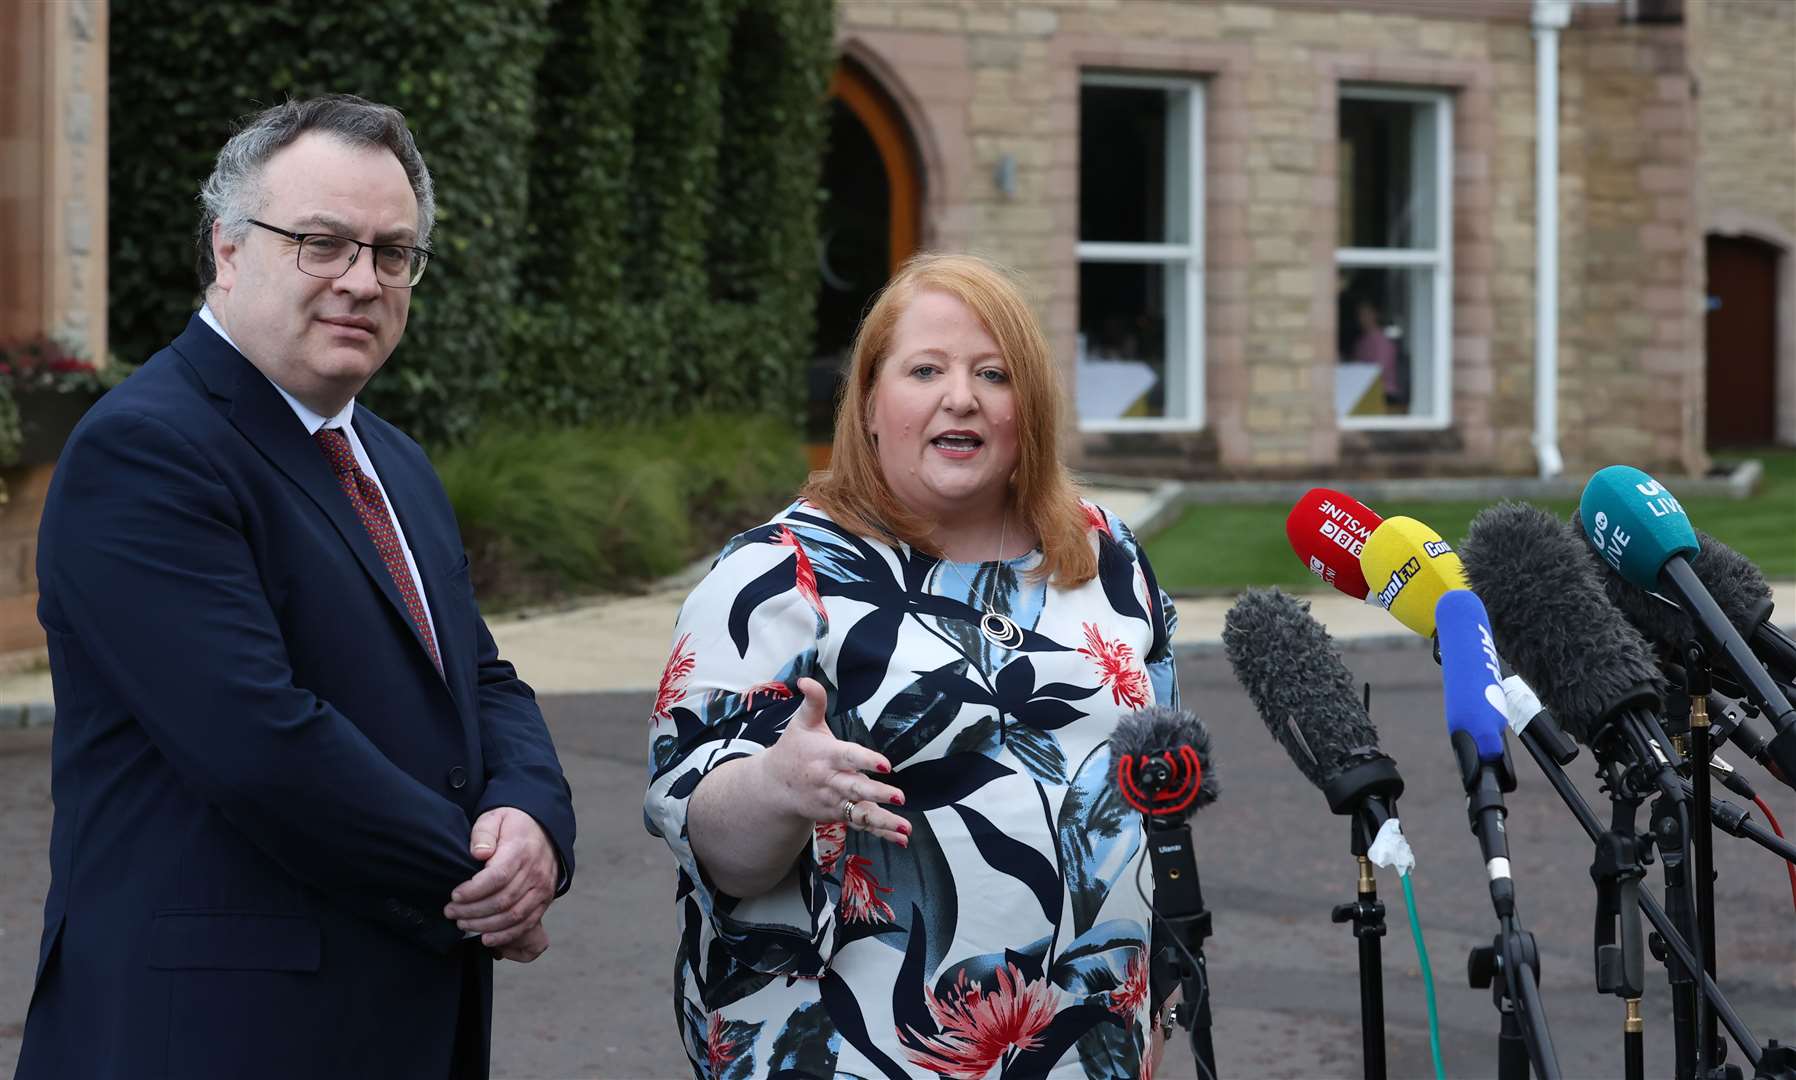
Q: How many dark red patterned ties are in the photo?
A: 1